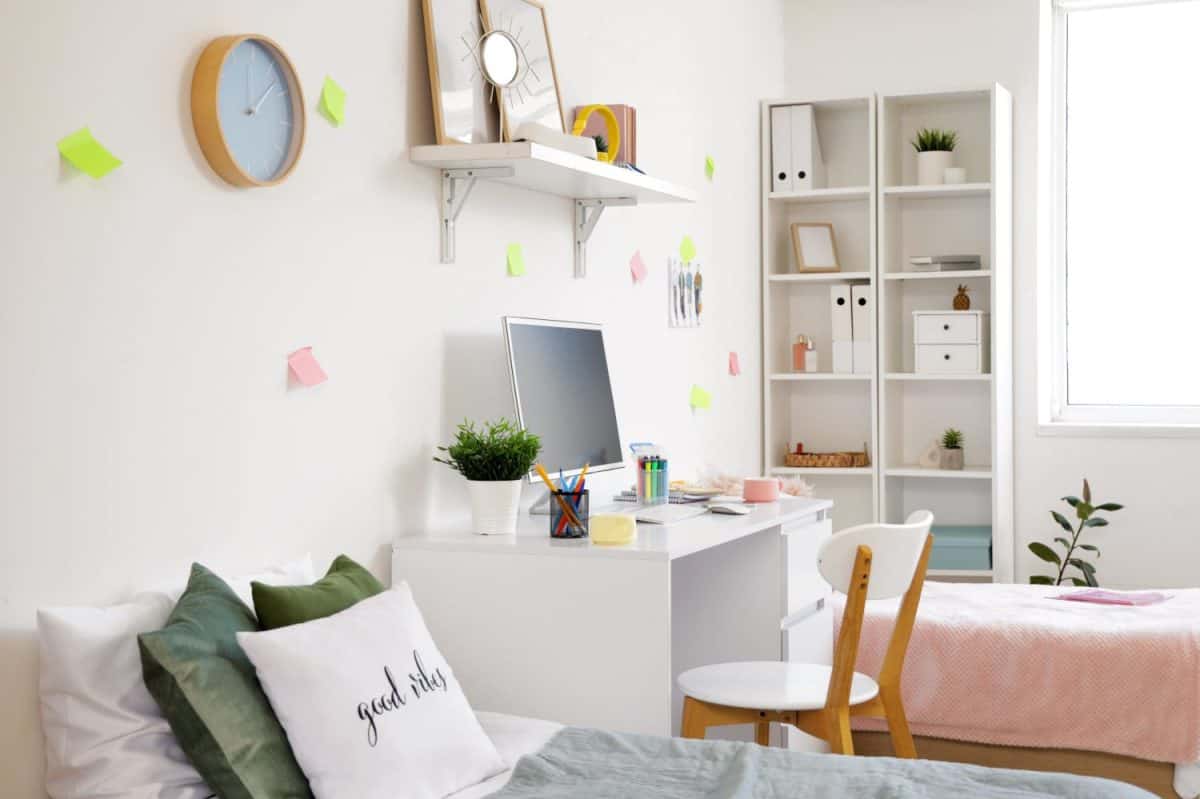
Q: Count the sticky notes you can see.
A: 9